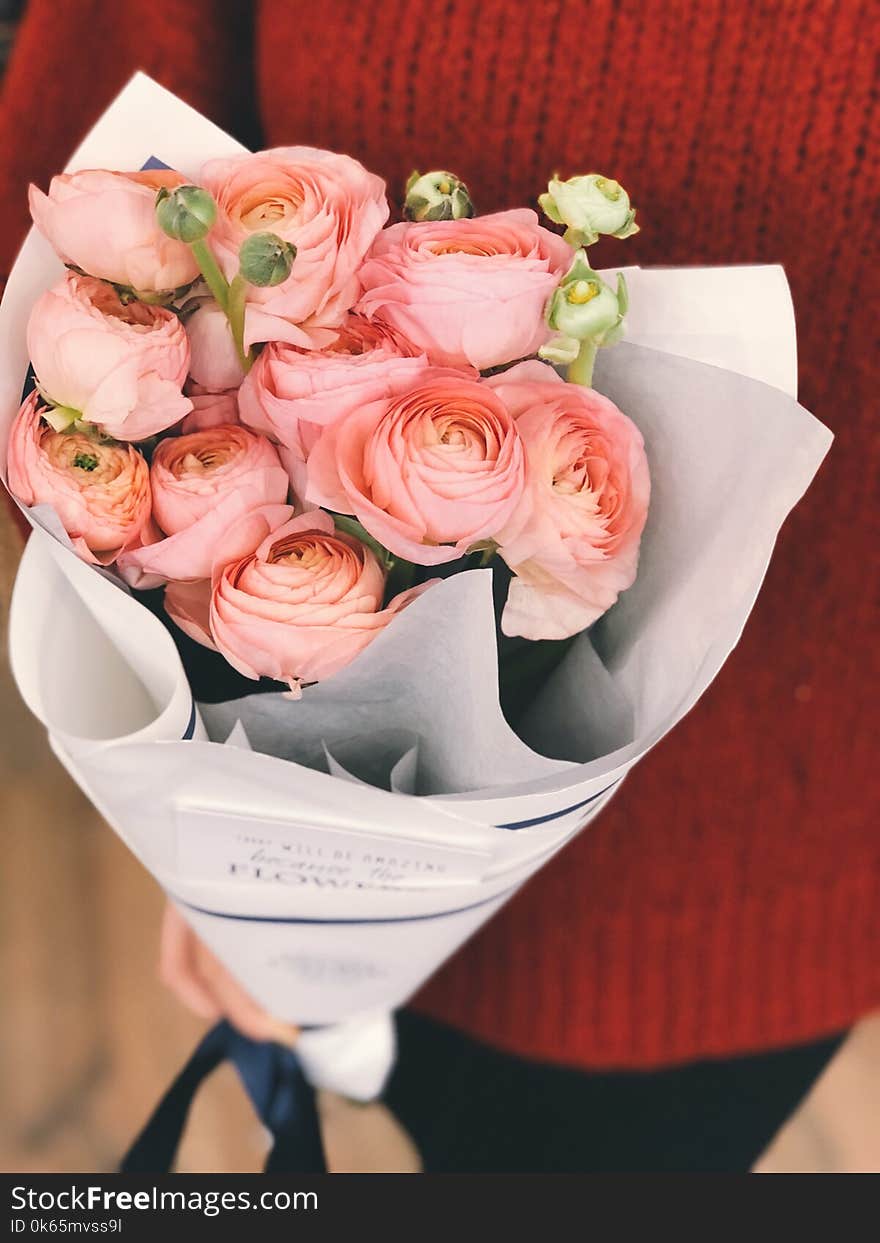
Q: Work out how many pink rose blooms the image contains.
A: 10